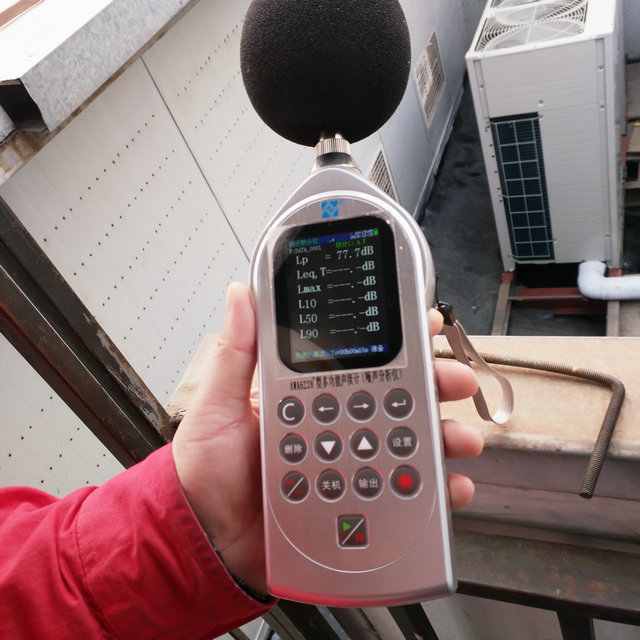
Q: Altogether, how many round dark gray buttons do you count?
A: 12